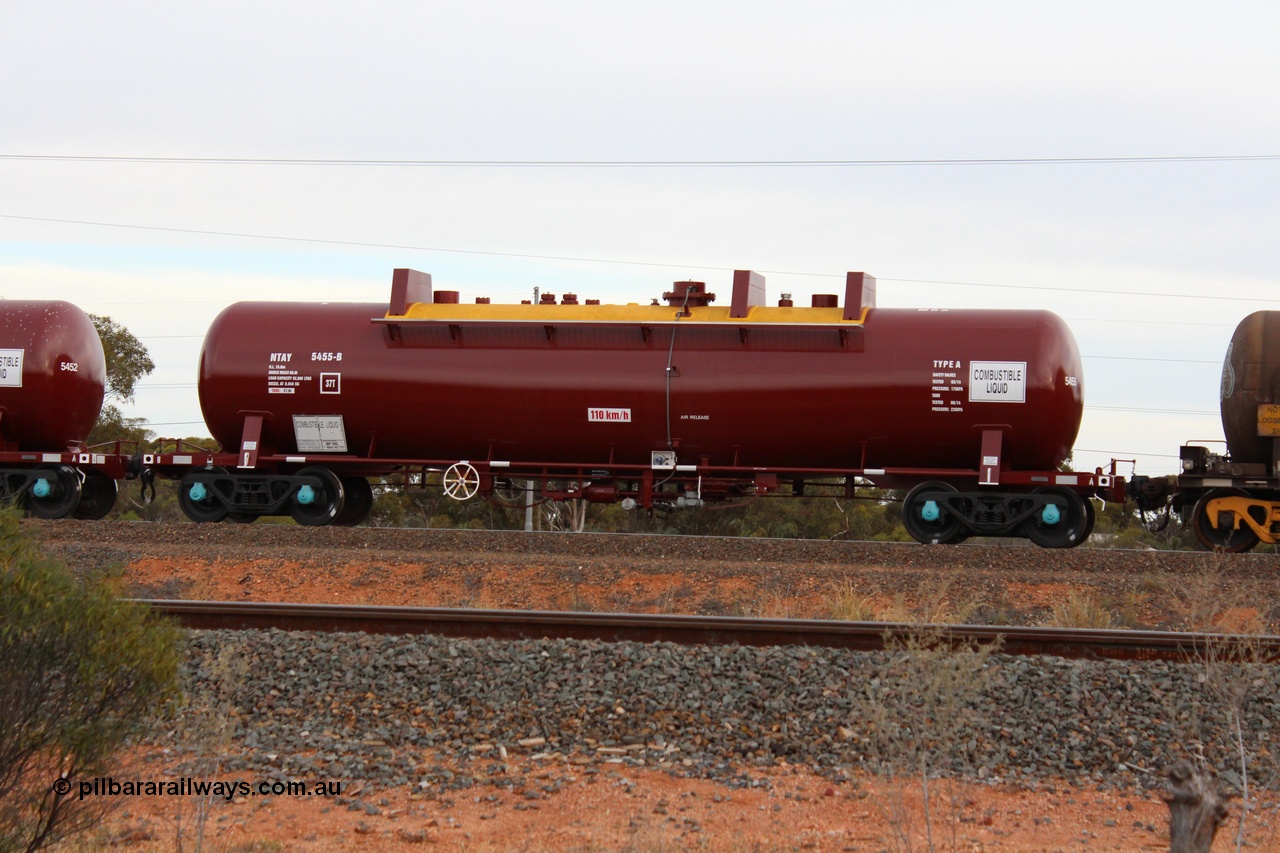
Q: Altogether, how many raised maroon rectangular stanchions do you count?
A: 3